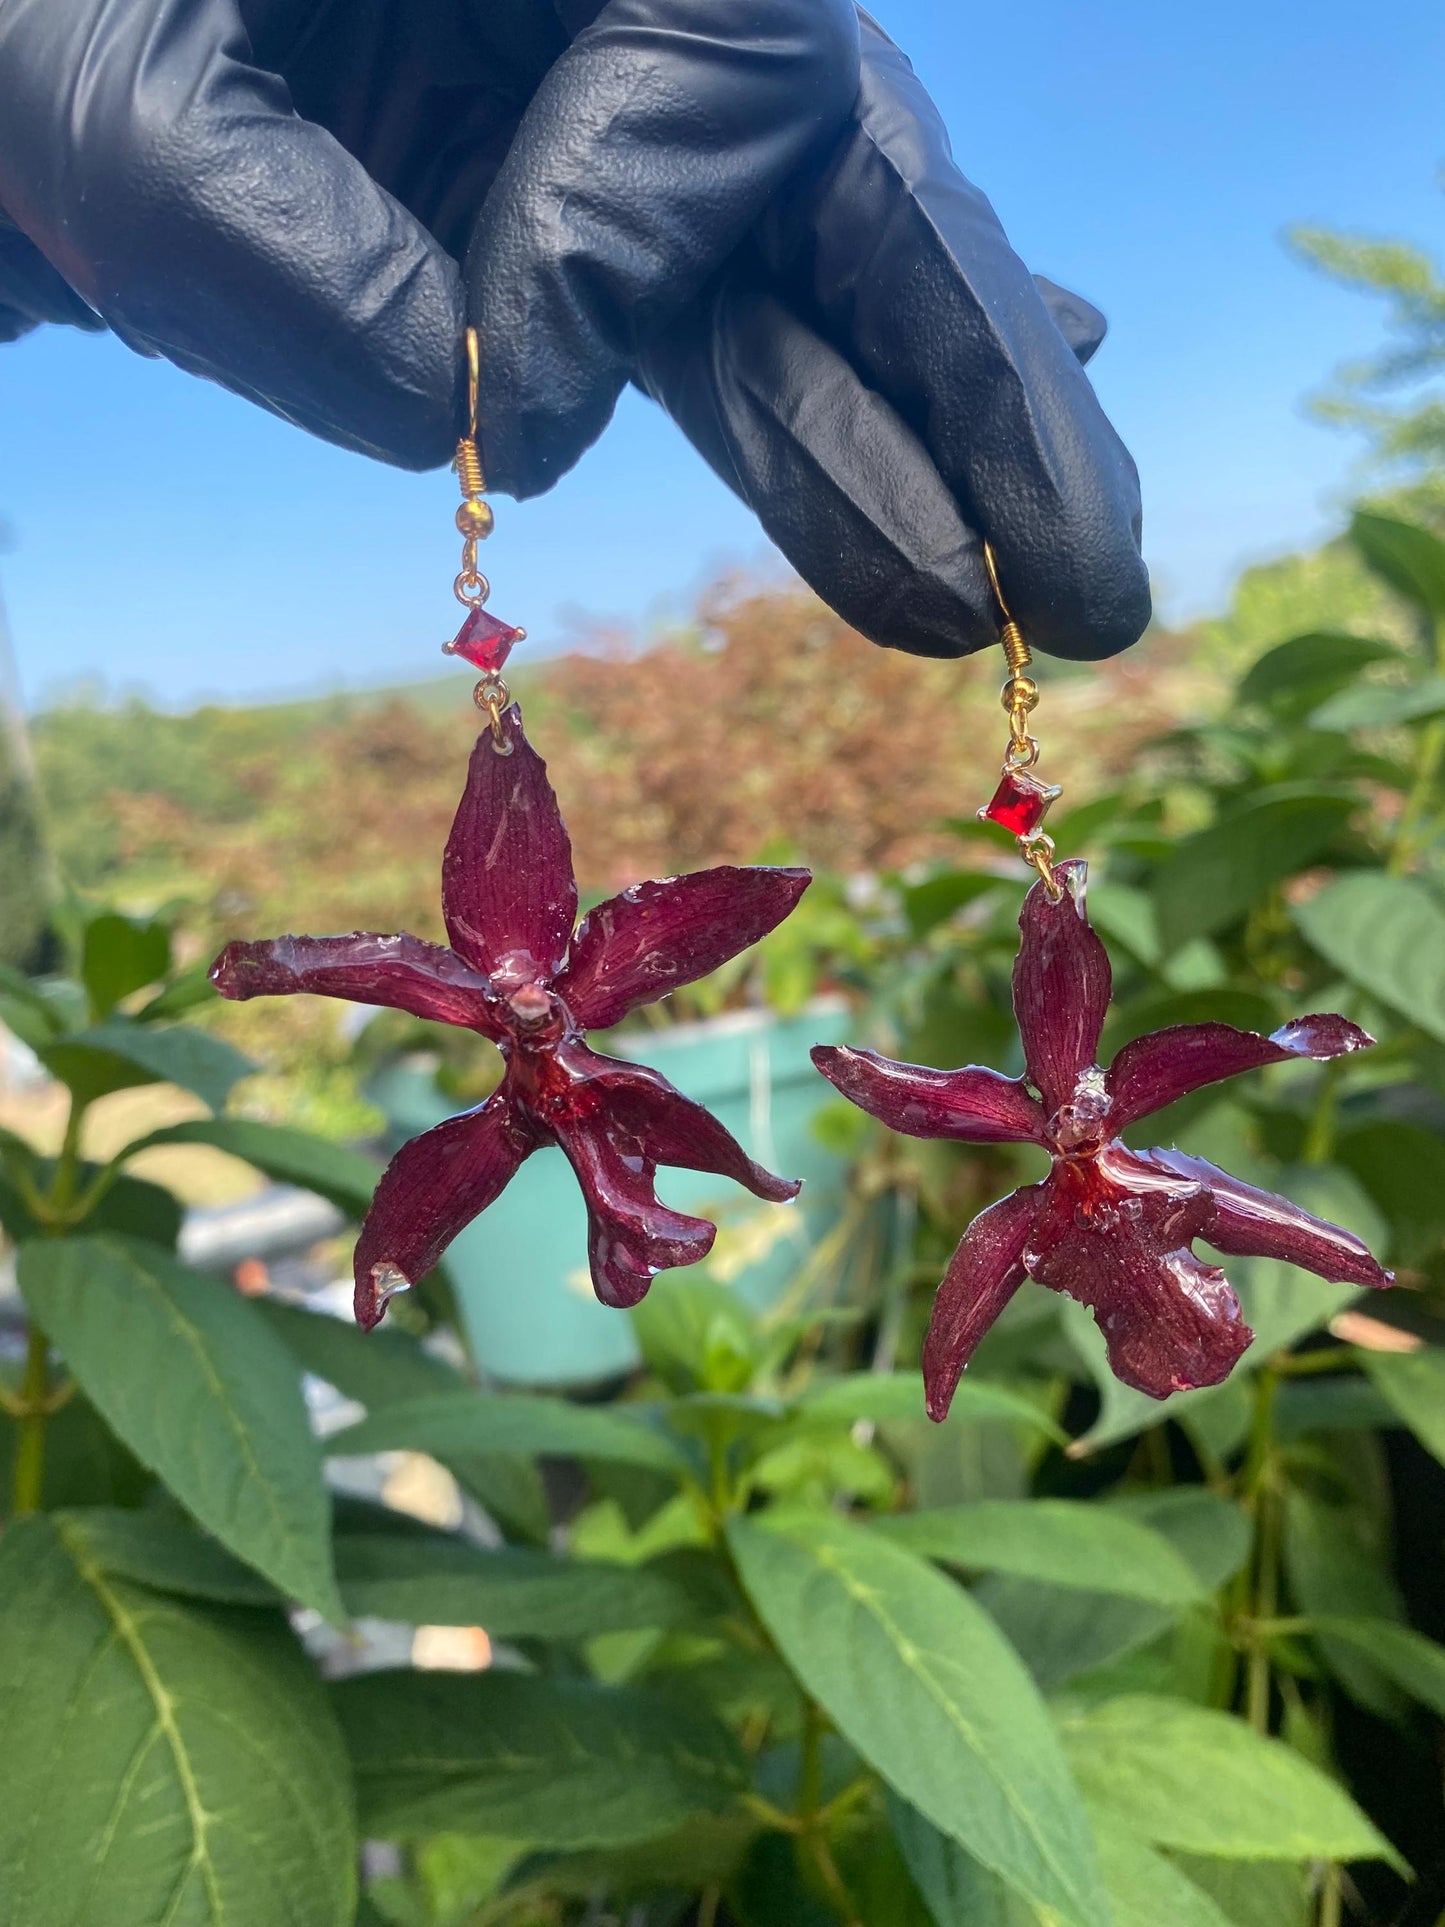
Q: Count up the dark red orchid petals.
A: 12